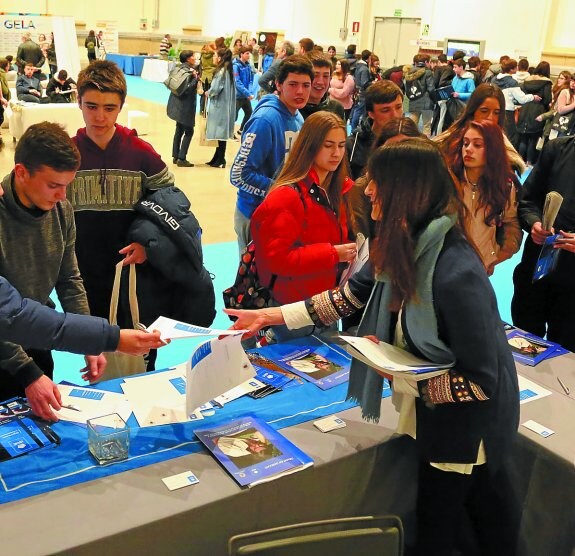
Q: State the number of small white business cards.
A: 3